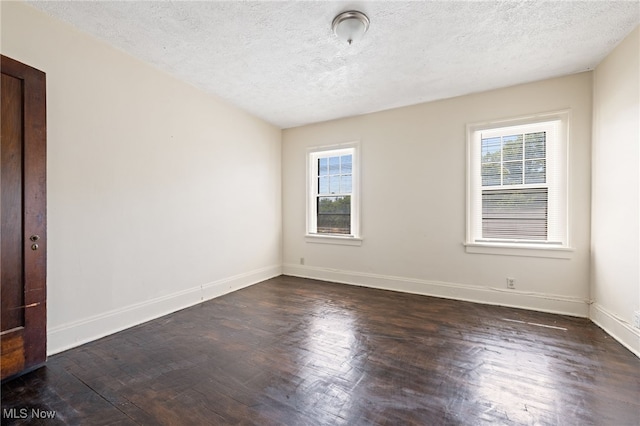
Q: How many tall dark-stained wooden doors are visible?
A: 1